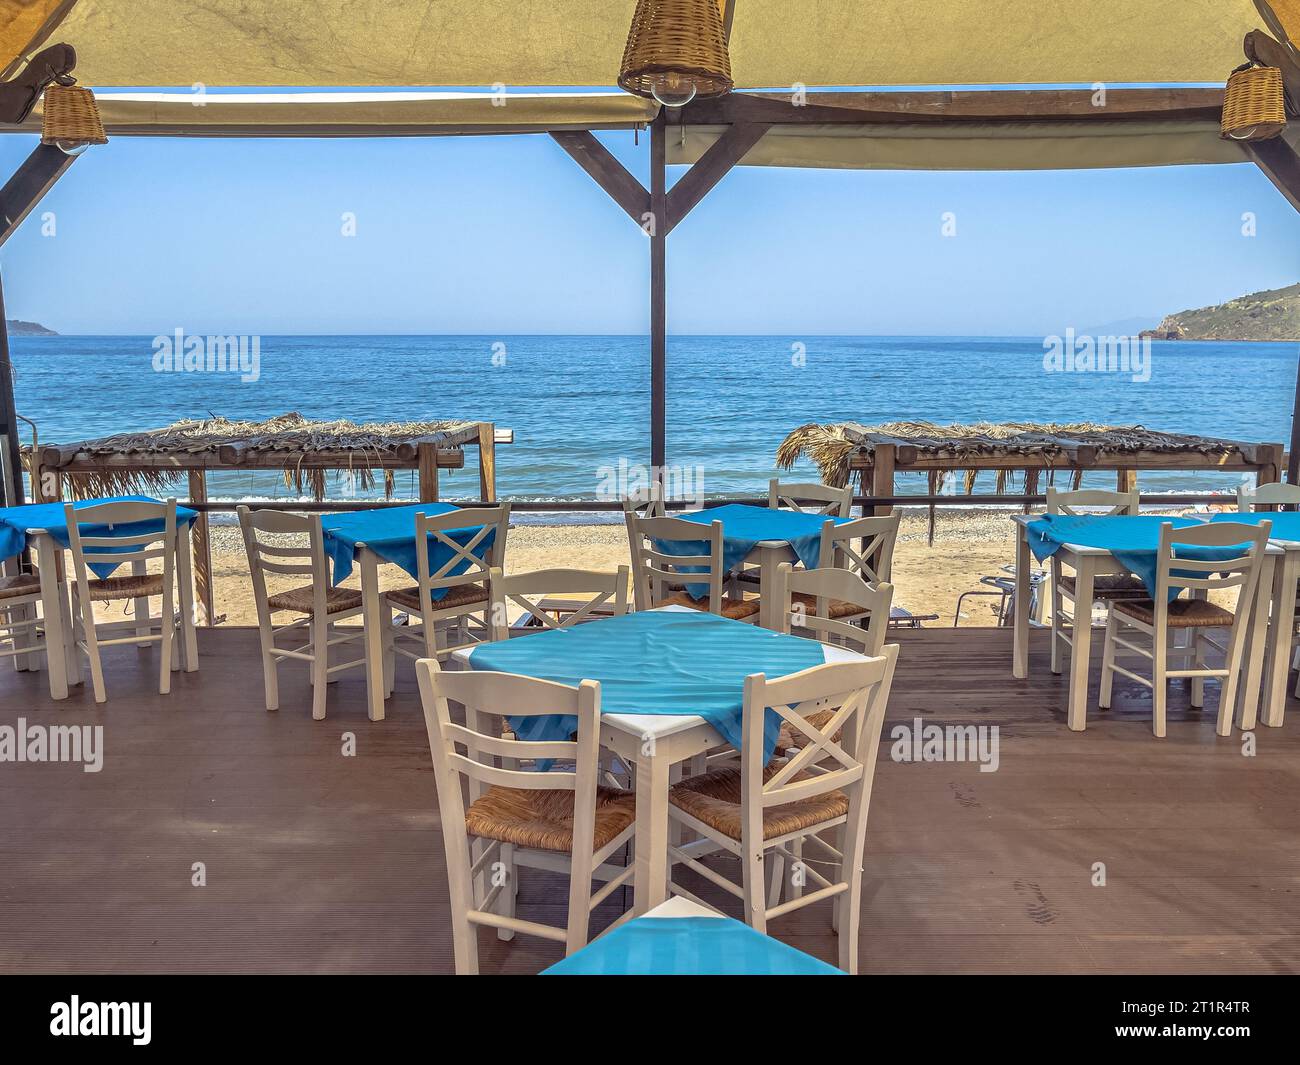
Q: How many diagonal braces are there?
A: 4